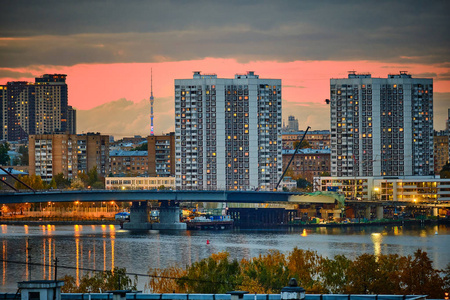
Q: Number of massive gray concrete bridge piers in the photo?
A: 2